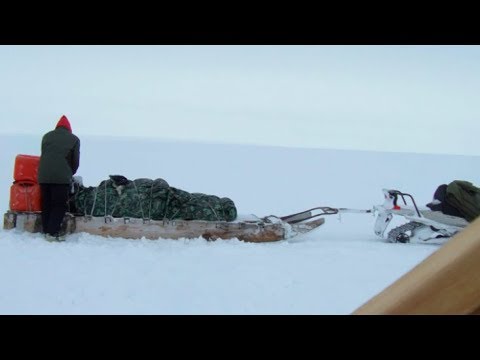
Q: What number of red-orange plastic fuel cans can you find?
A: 2